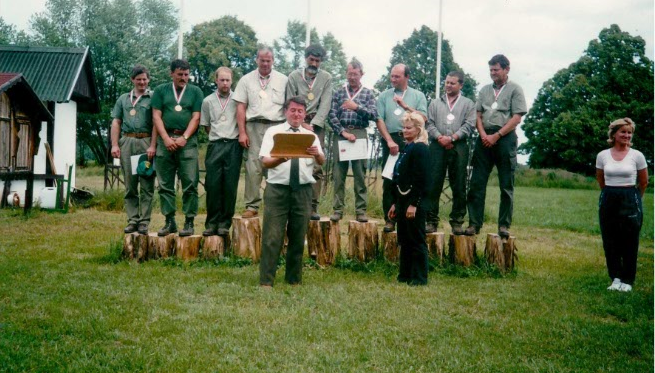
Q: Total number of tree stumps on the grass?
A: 12